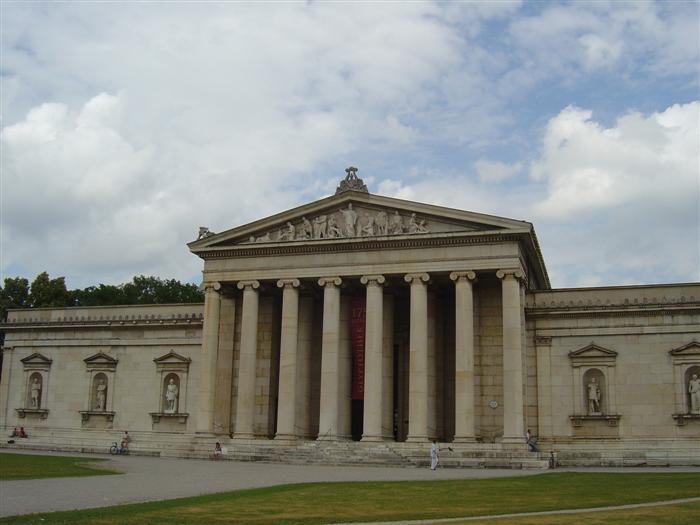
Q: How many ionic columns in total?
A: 8